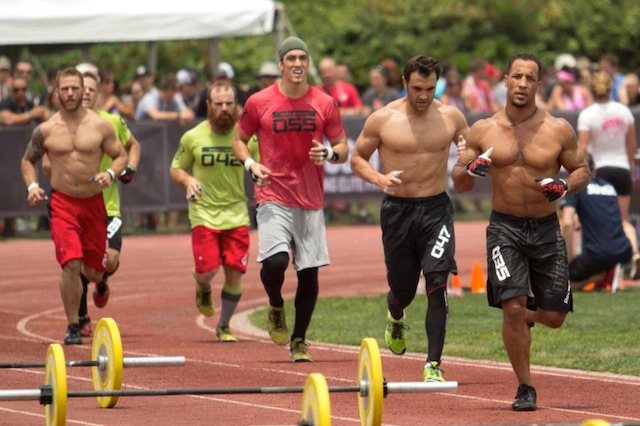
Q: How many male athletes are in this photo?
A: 6